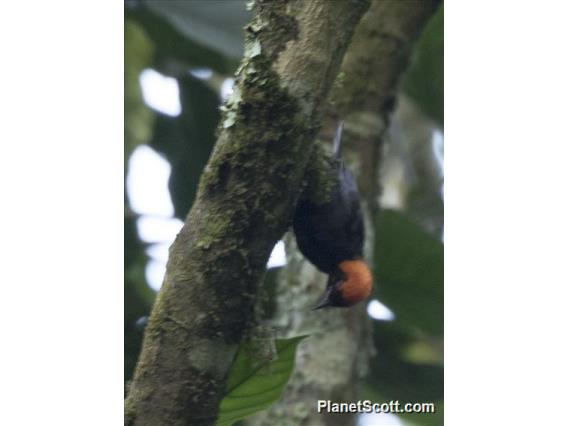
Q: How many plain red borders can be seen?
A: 0